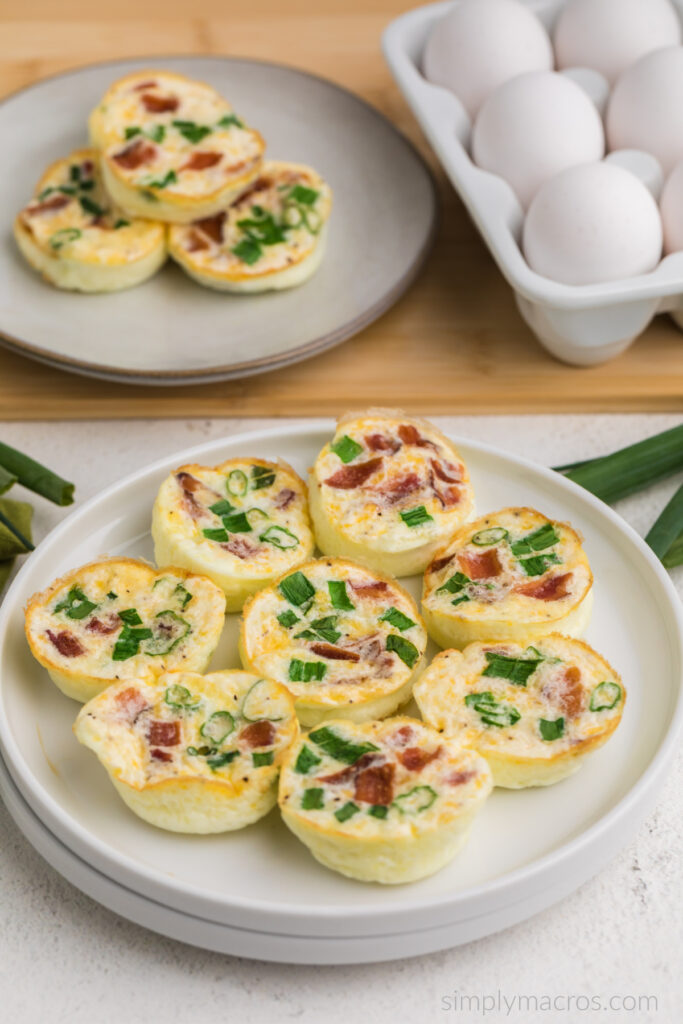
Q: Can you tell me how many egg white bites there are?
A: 11